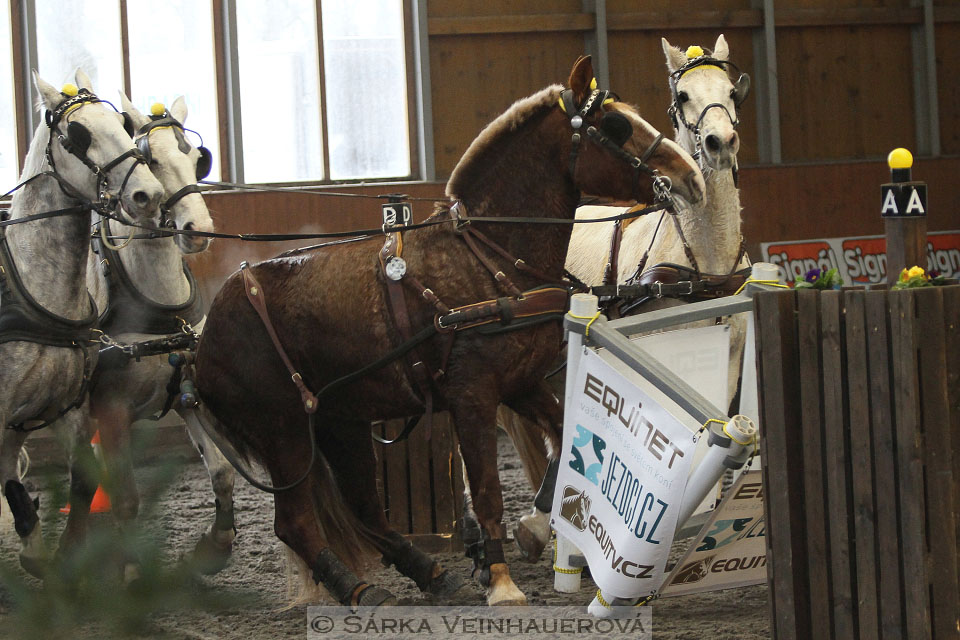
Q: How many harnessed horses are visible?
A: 4